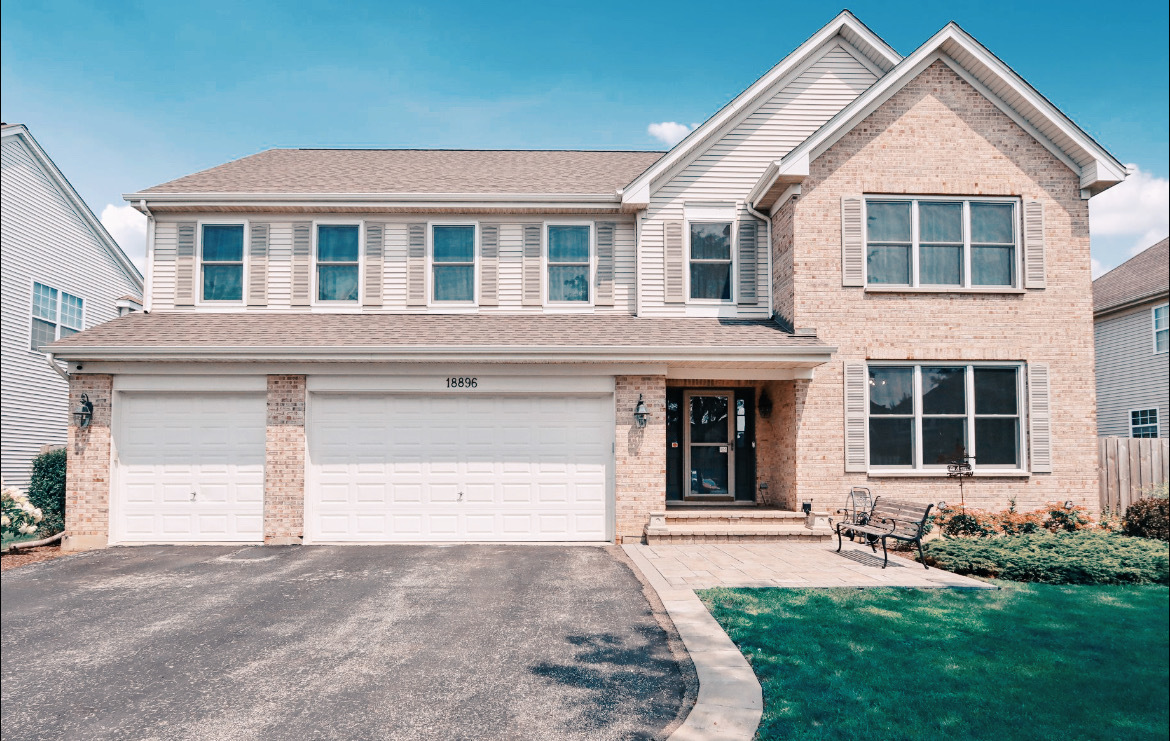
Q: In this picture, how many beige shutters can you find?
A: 14